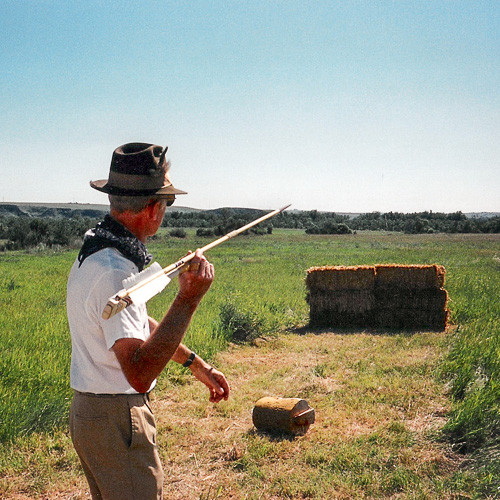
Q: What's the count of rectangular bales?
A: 6